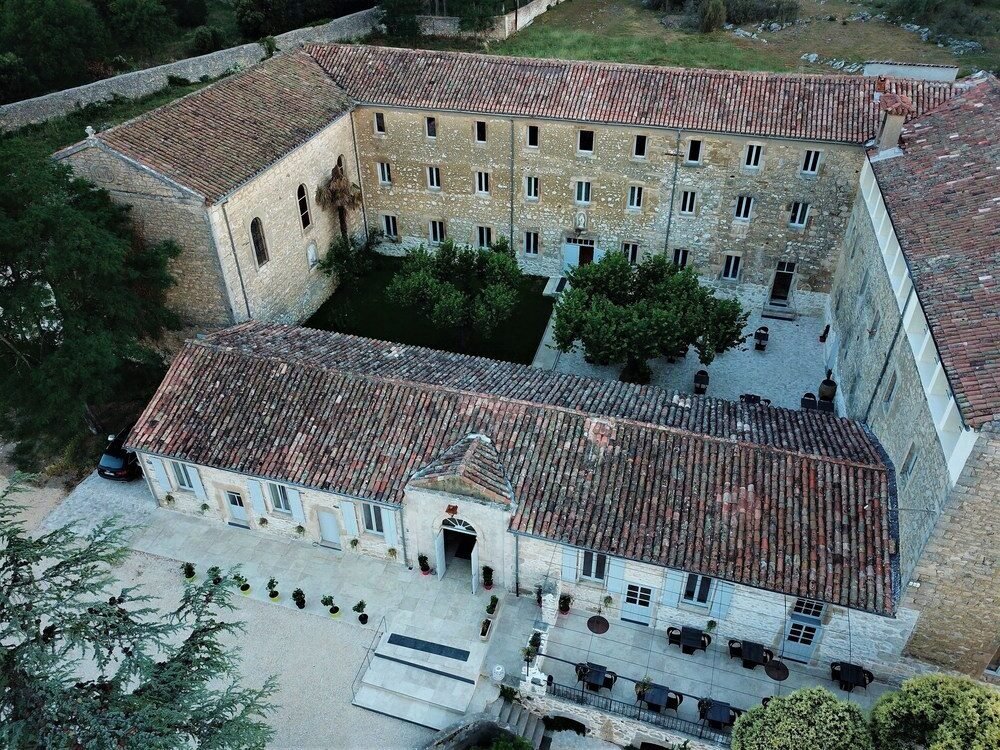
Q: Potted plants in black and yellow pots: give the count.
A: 7